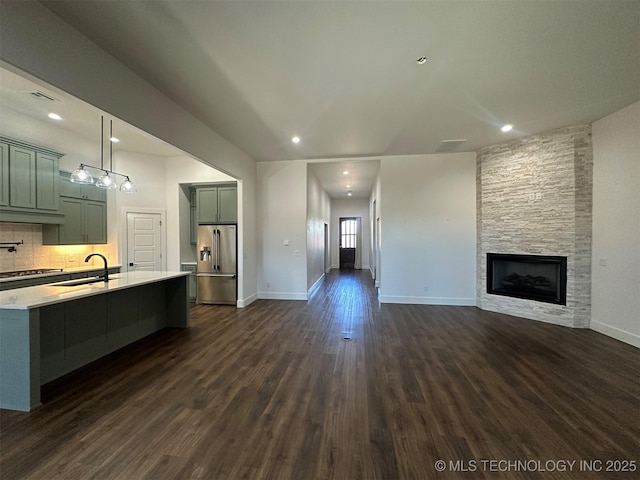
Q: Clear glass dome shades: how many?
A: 3